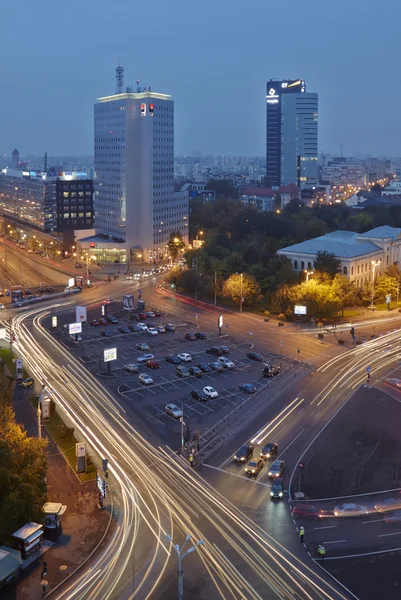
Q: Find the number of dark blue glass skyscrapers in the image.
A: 1